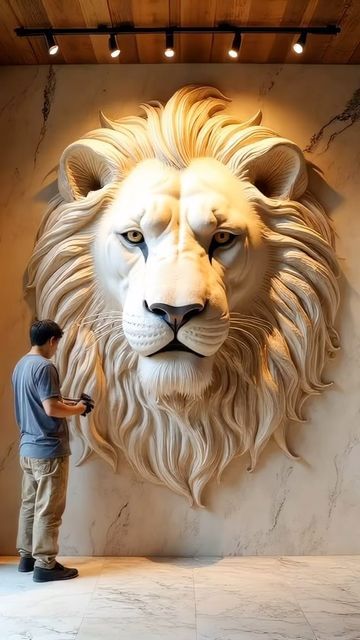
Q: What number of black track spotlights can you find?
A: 5